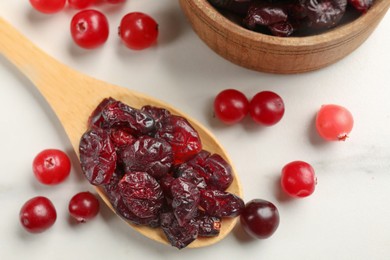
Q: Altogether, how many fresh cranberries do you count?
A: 13